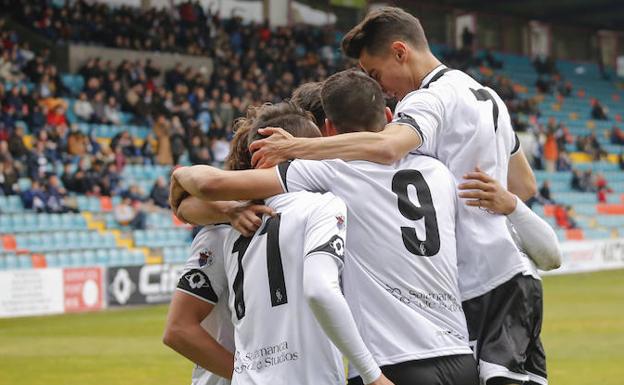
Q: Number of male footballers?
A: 5